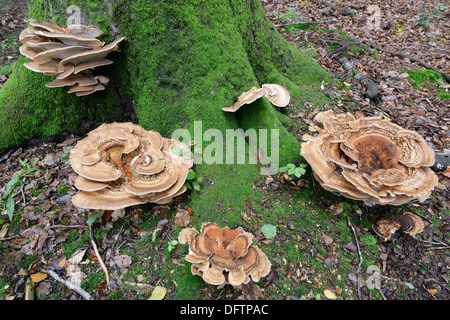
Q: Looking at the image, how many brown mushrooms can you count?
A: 6